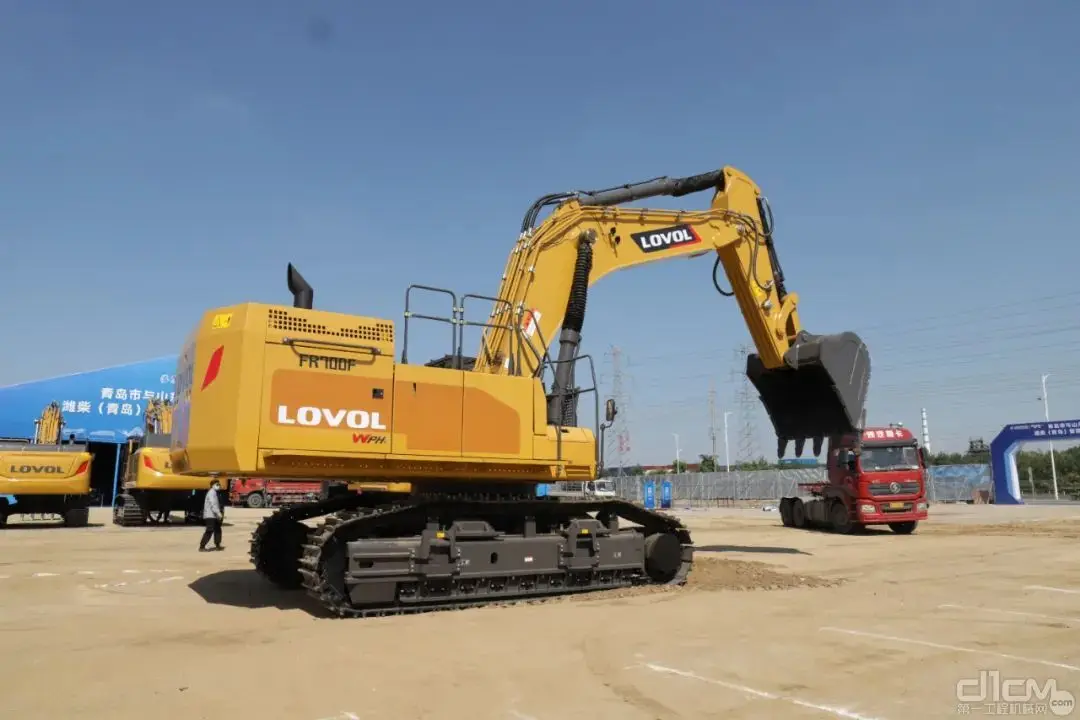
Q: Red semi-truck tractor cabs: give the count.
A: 1